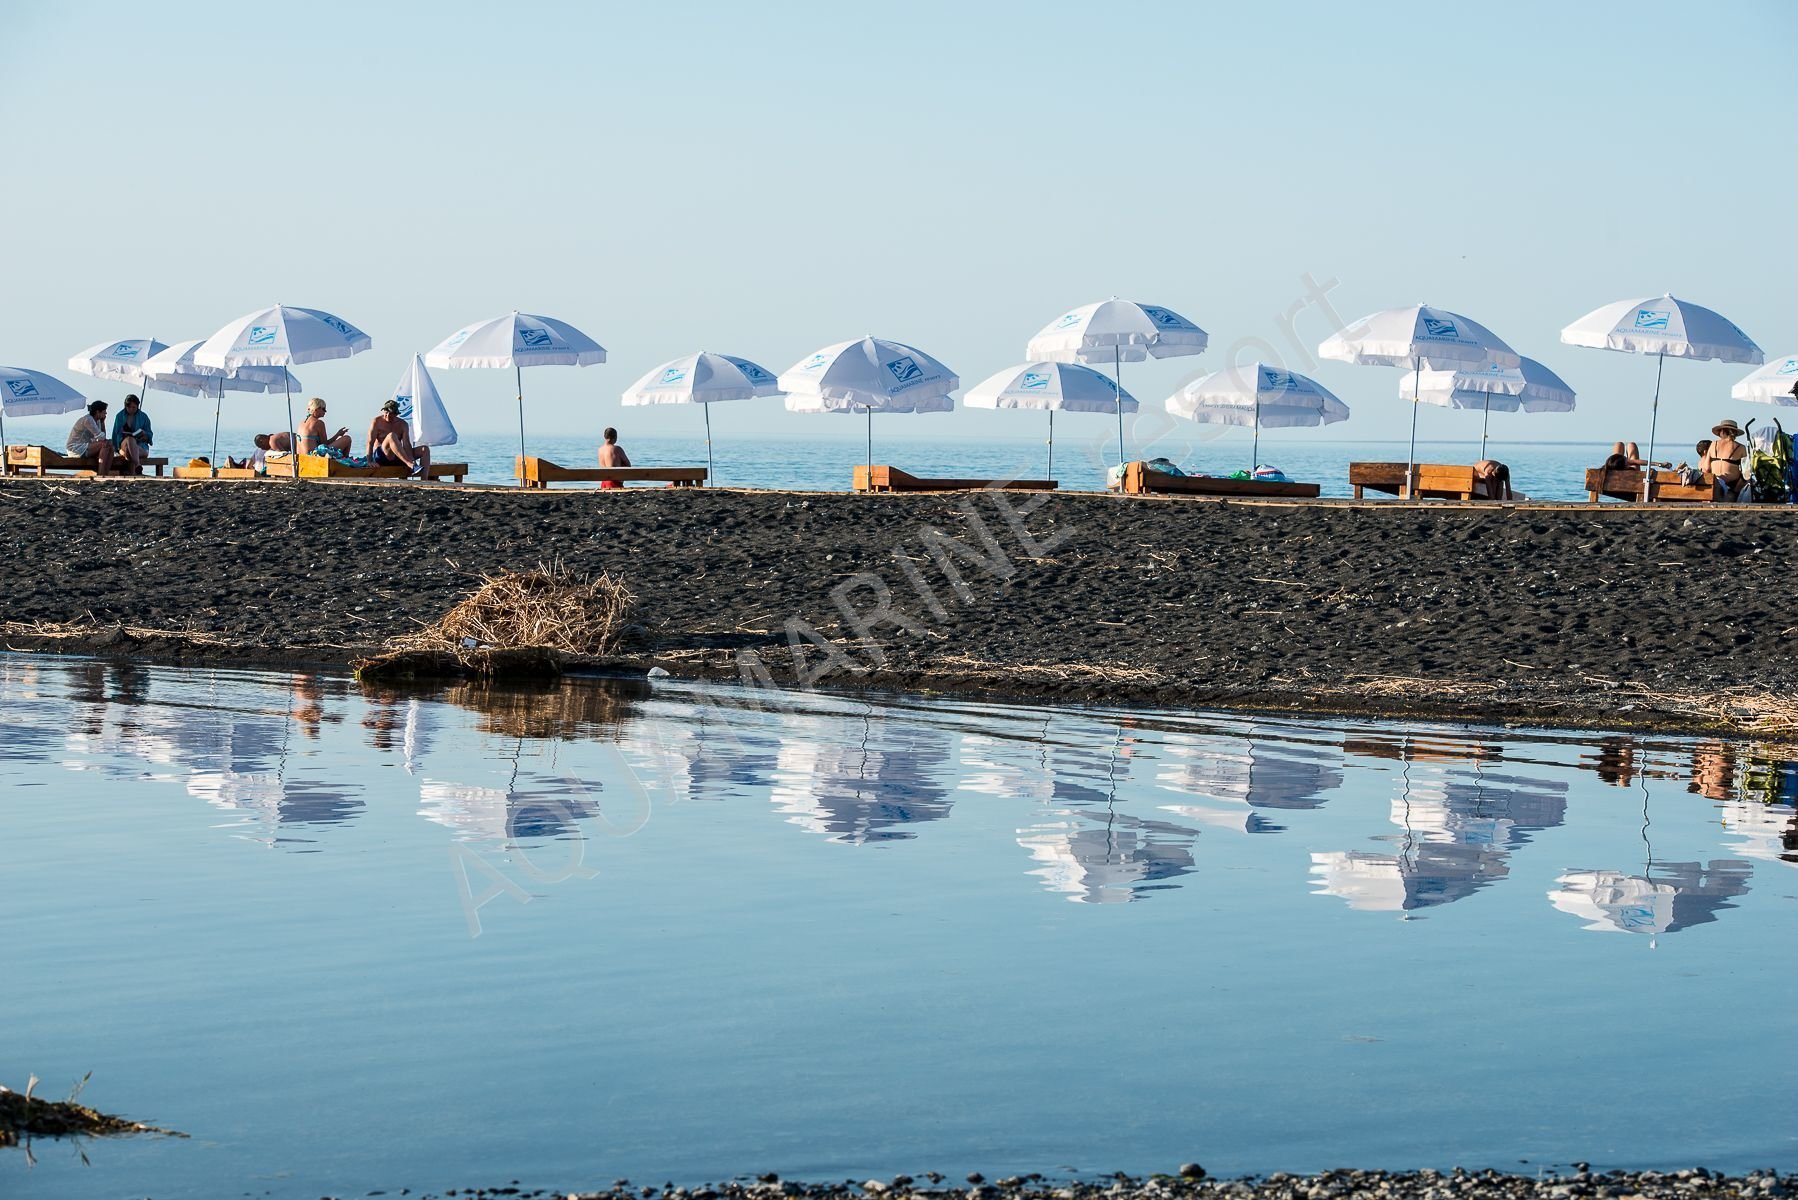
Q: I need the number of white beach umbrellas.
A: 15